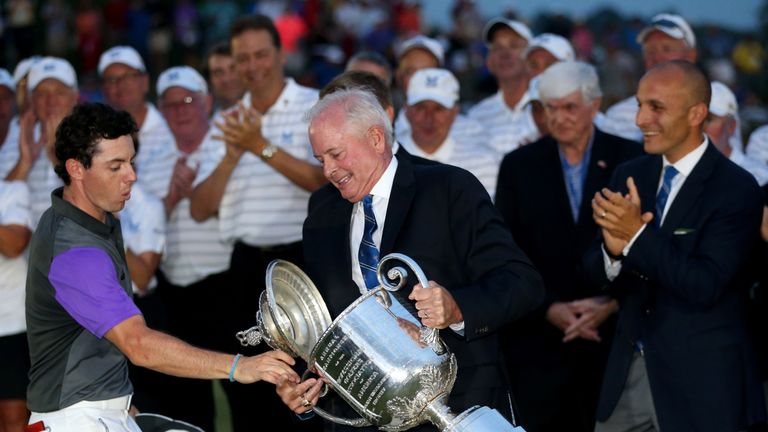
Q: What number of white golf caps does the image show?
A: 12